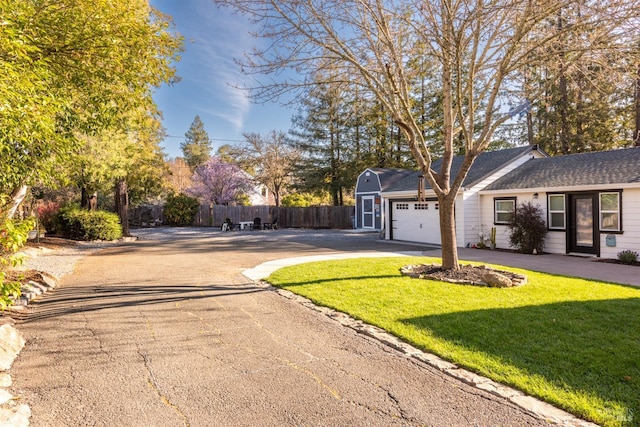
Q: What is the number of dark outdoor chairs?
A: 3